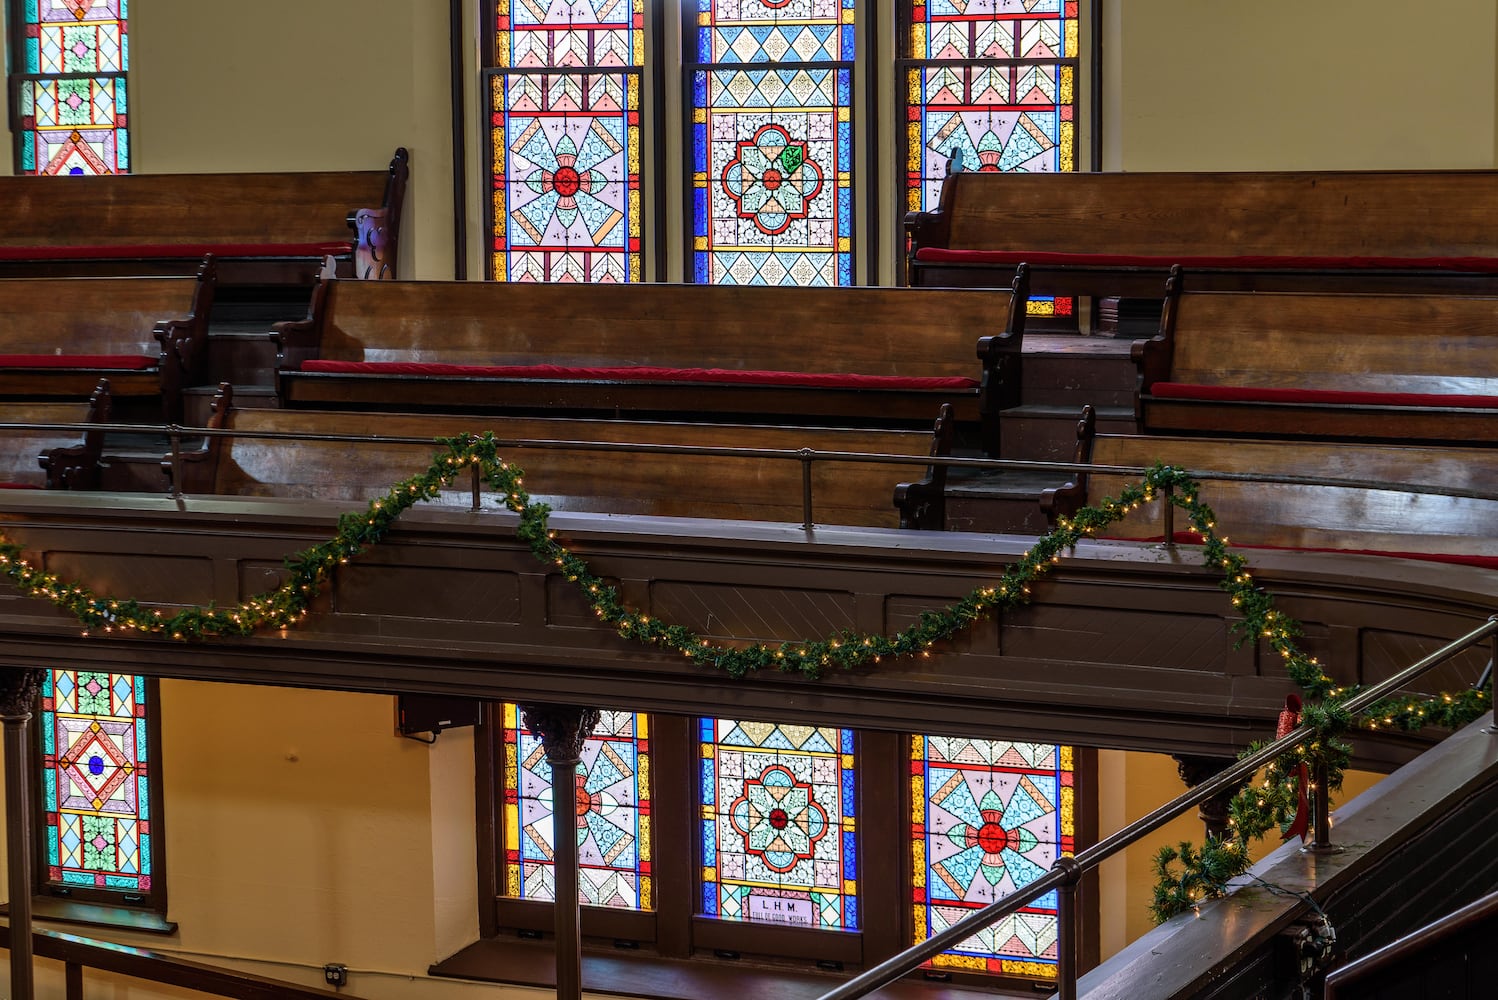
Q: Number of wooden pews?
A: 8